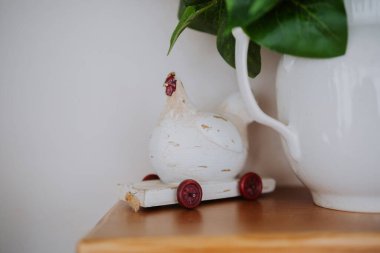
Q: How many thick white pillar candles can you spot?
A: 0